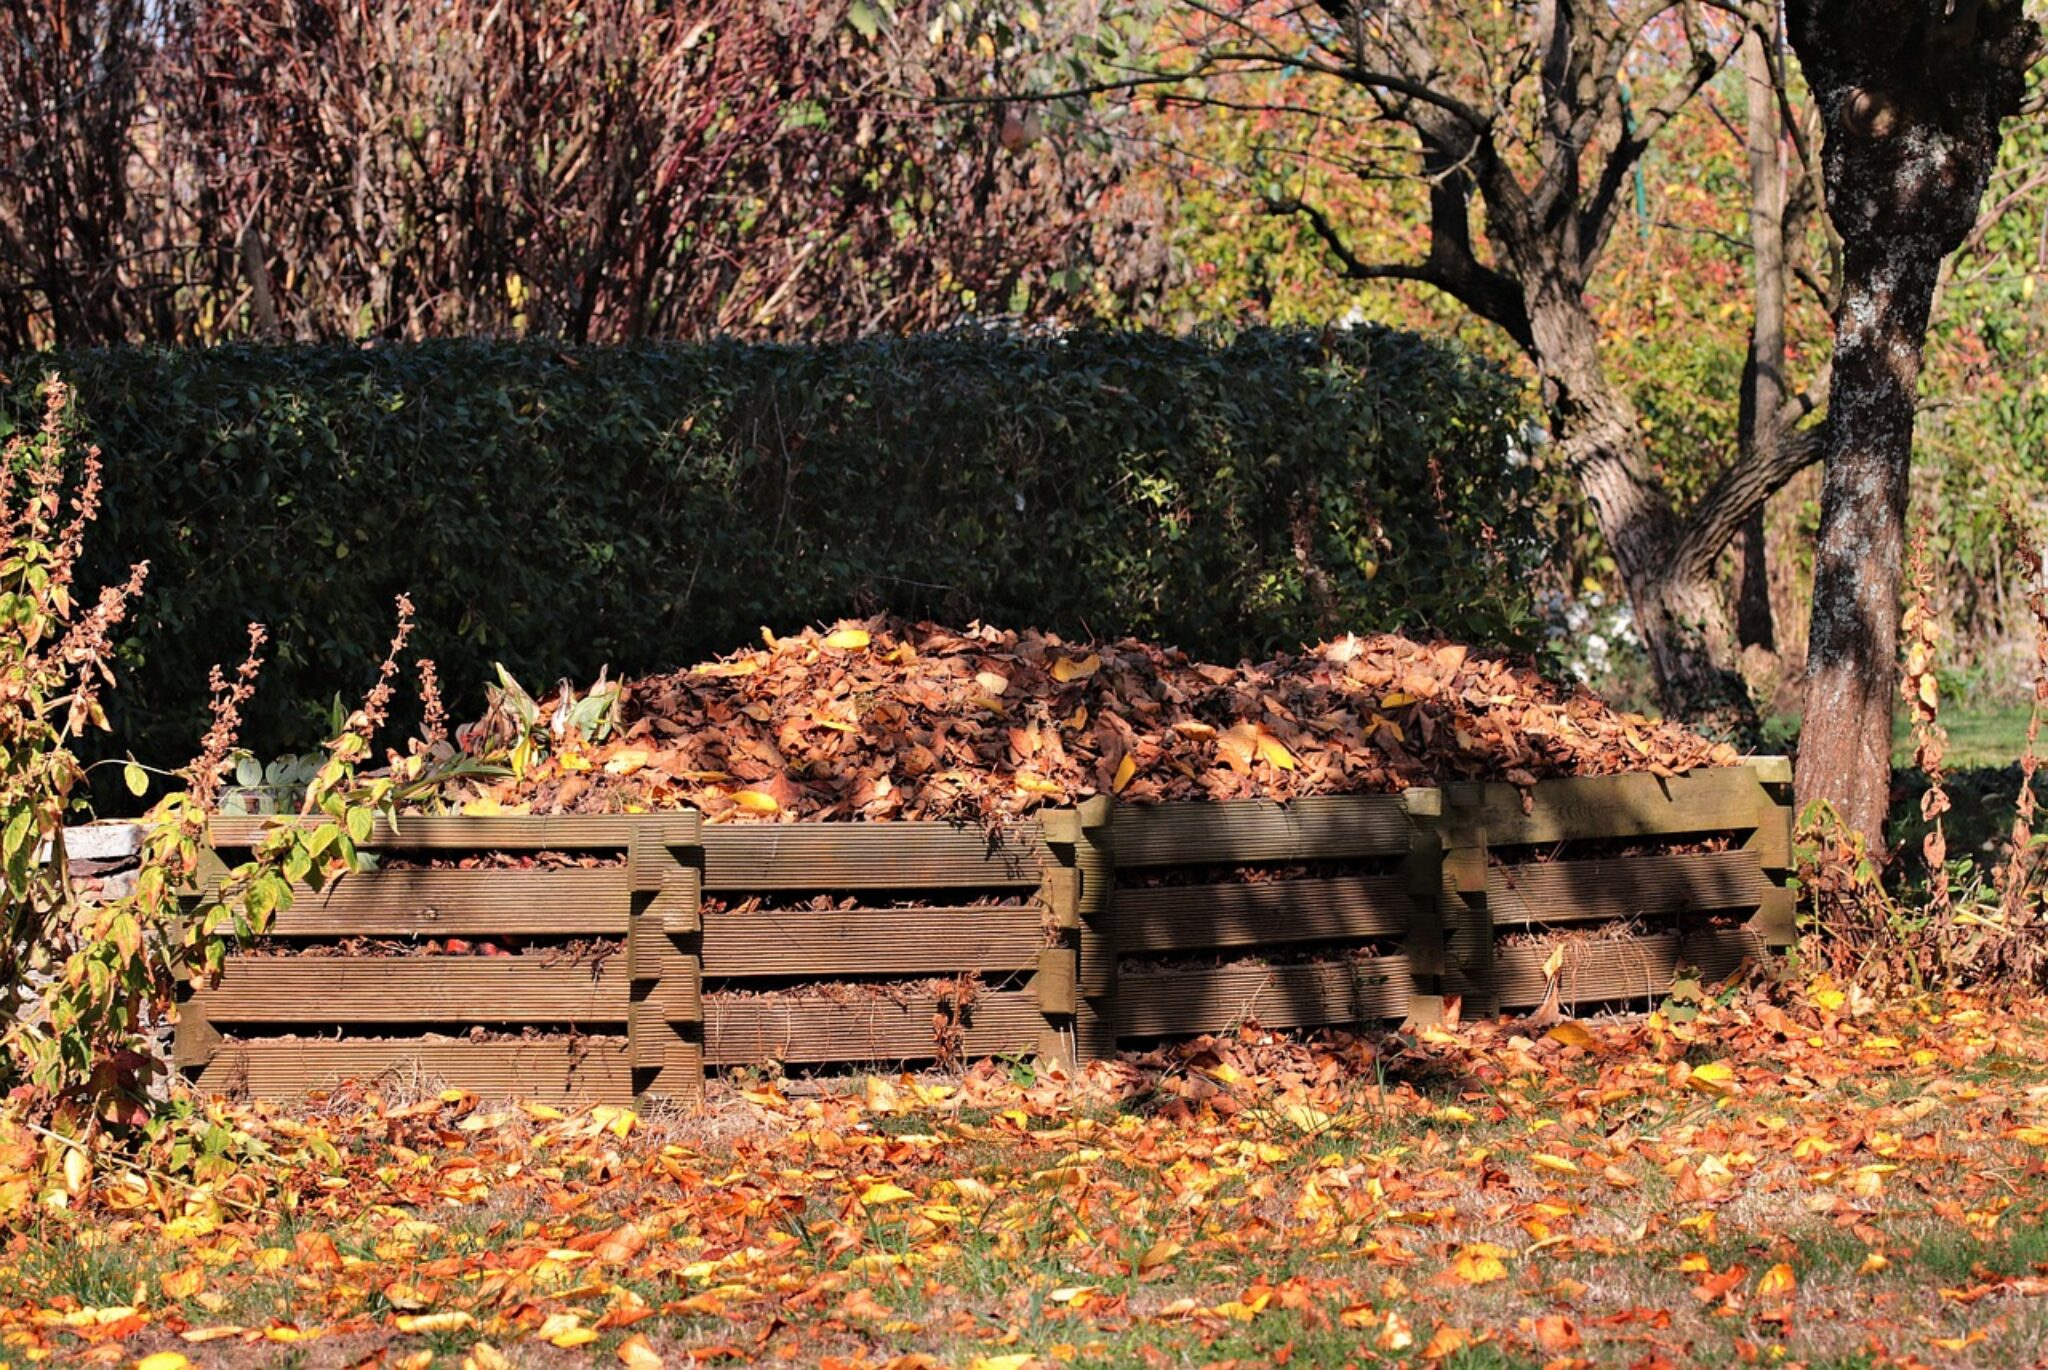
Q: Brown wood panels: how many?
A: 13